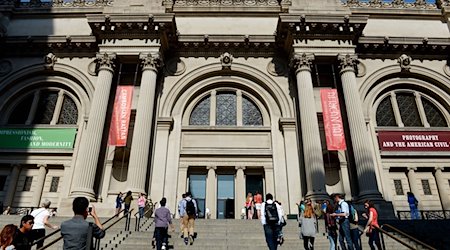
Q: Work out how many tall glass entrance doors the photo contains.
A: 3